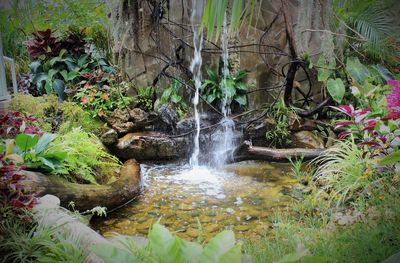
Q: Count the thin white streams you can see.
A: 2